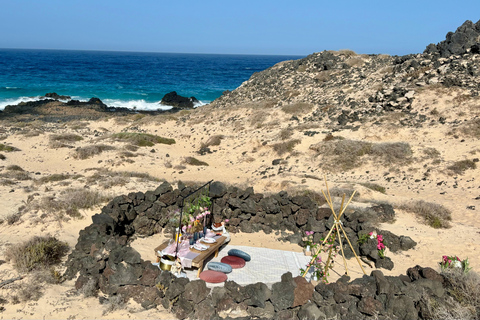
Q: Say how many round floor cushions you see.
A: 4